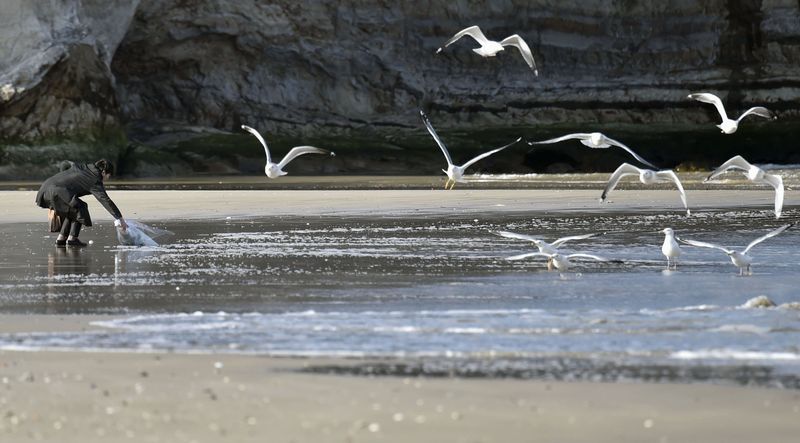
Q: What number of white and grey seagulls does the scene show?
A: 11